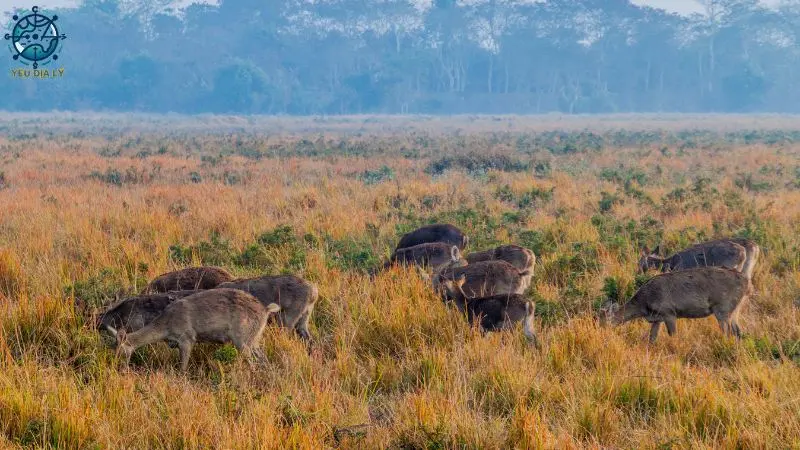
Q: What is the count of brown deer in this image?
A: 12